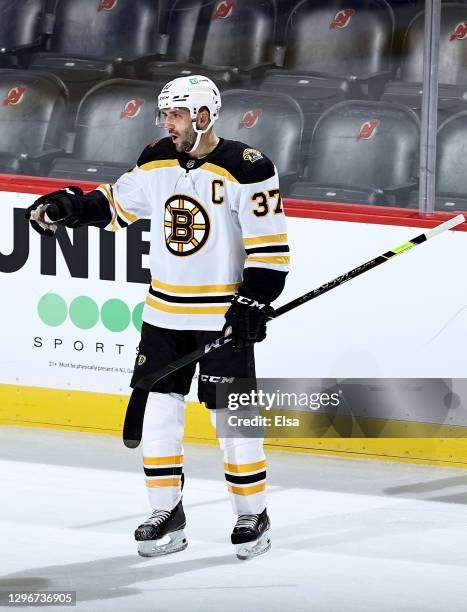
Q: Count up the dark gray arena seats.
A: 10